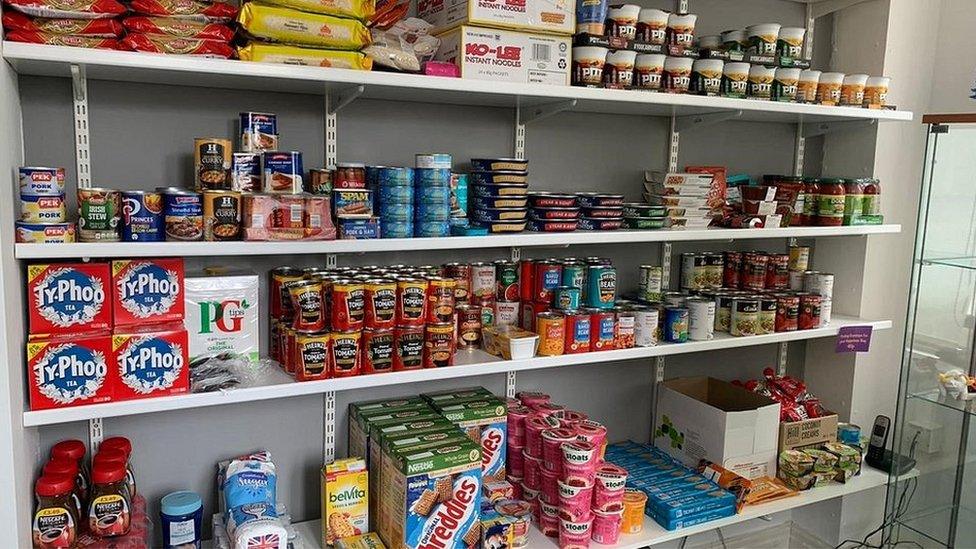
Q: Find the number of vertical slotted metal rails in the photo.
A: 5